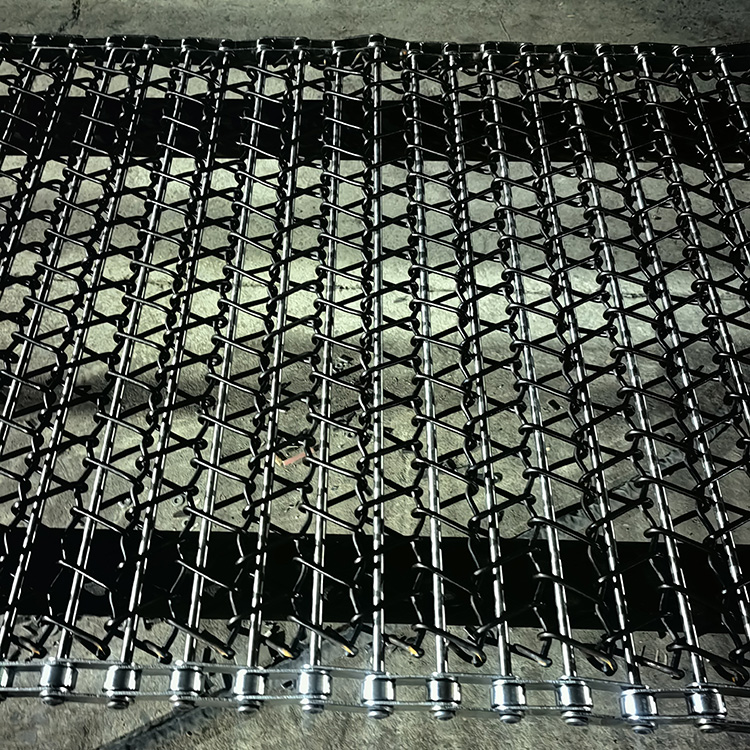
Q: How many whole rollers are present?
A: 11